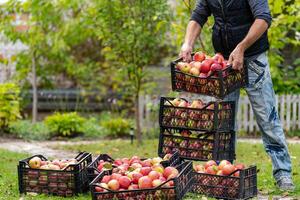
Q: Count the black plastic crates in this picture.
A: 7